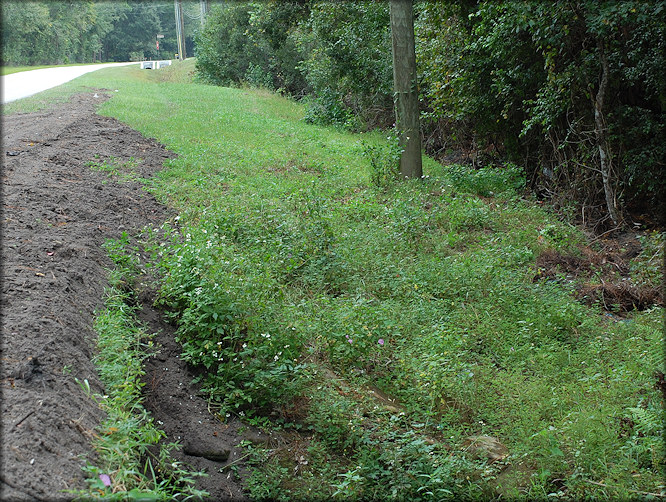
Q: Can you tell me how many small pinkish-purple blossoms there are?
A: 4